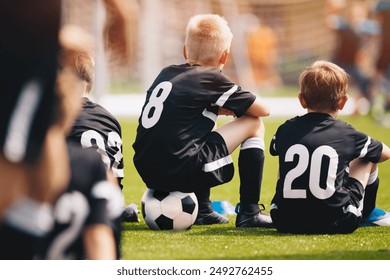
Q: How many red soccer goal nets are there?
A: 0